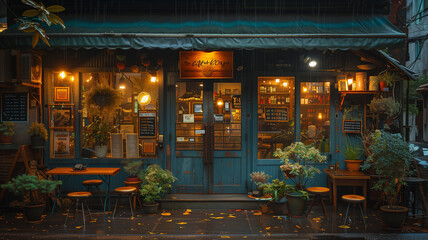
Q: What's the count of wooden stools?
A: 5